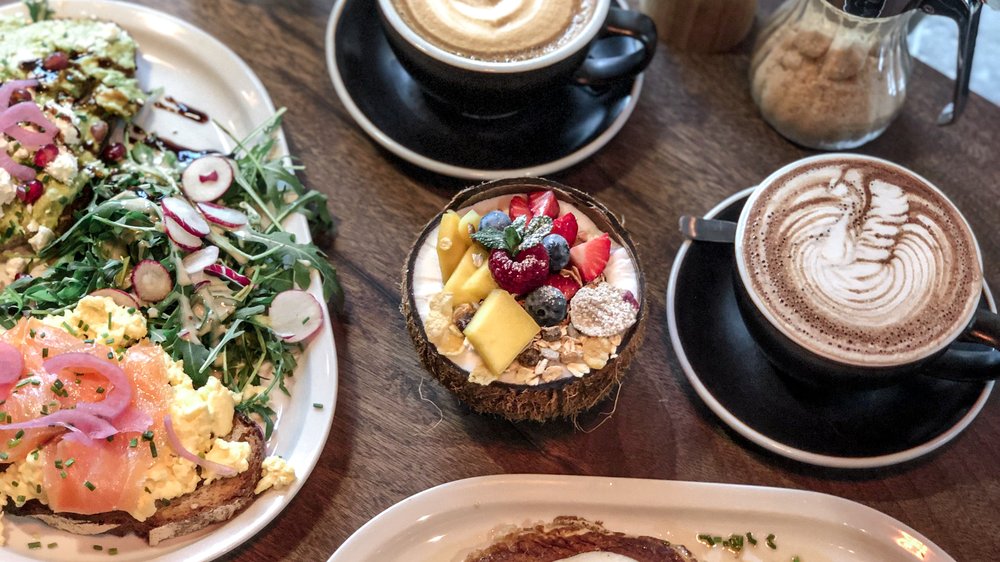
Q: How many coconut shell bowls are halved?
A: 1